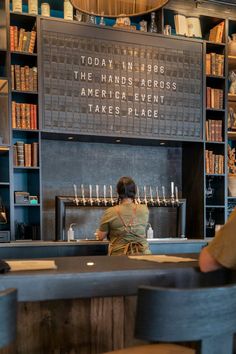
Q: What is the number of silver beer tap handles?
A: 13